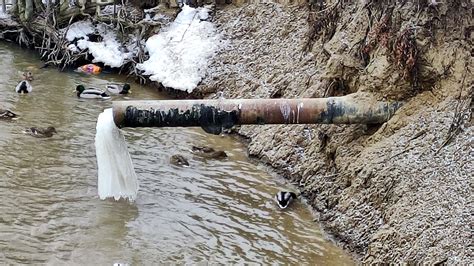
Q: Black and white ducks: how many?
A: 4